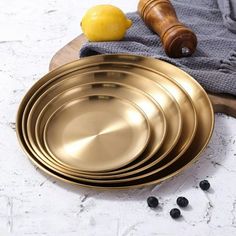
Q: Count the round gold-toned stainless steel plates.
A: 5